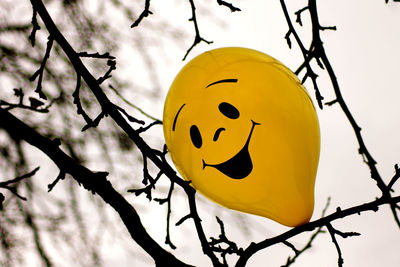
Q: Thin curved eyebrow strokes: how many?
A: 2